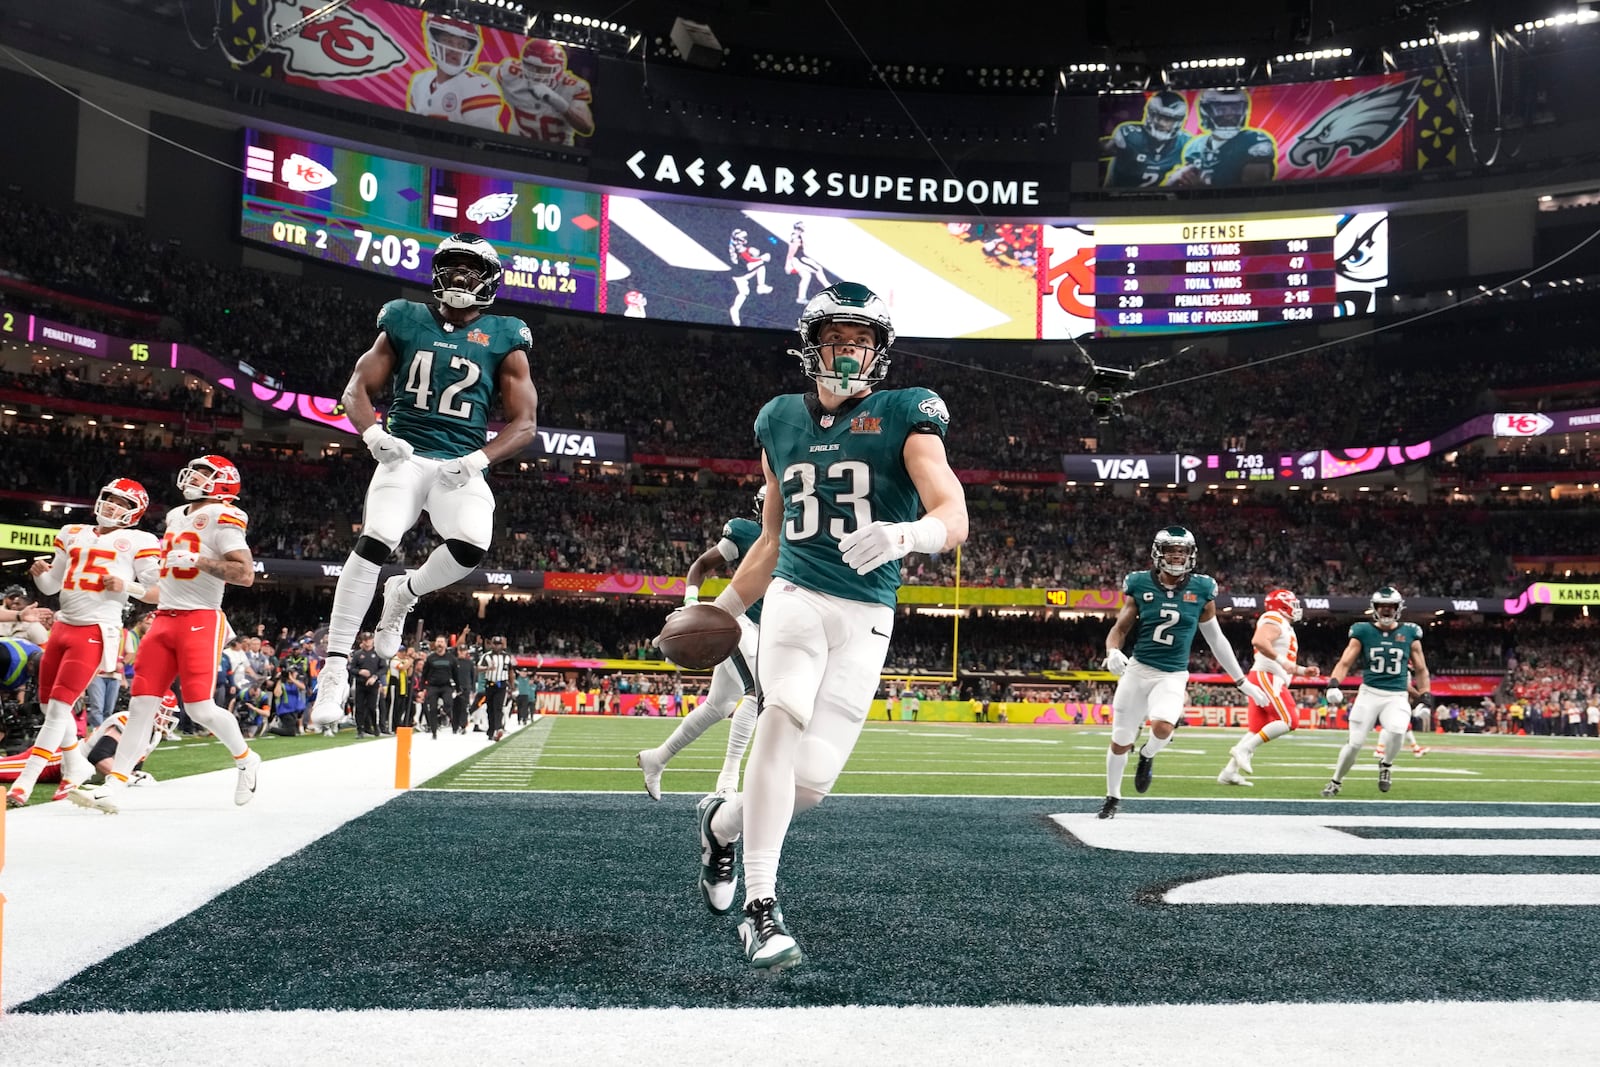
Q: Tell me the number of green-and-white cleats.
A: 2